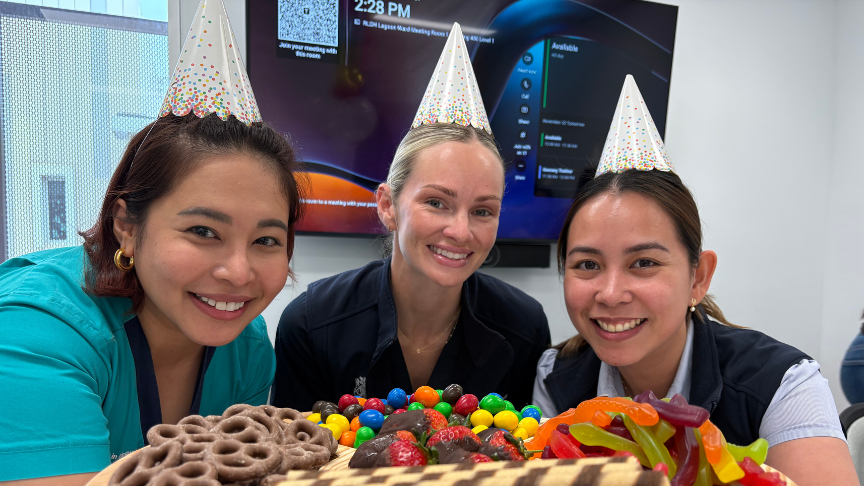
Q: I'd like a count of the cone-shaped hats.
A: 3